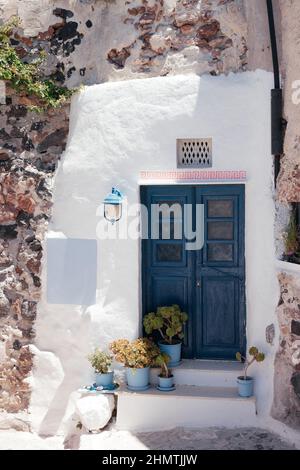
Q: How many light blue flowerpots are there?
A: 5